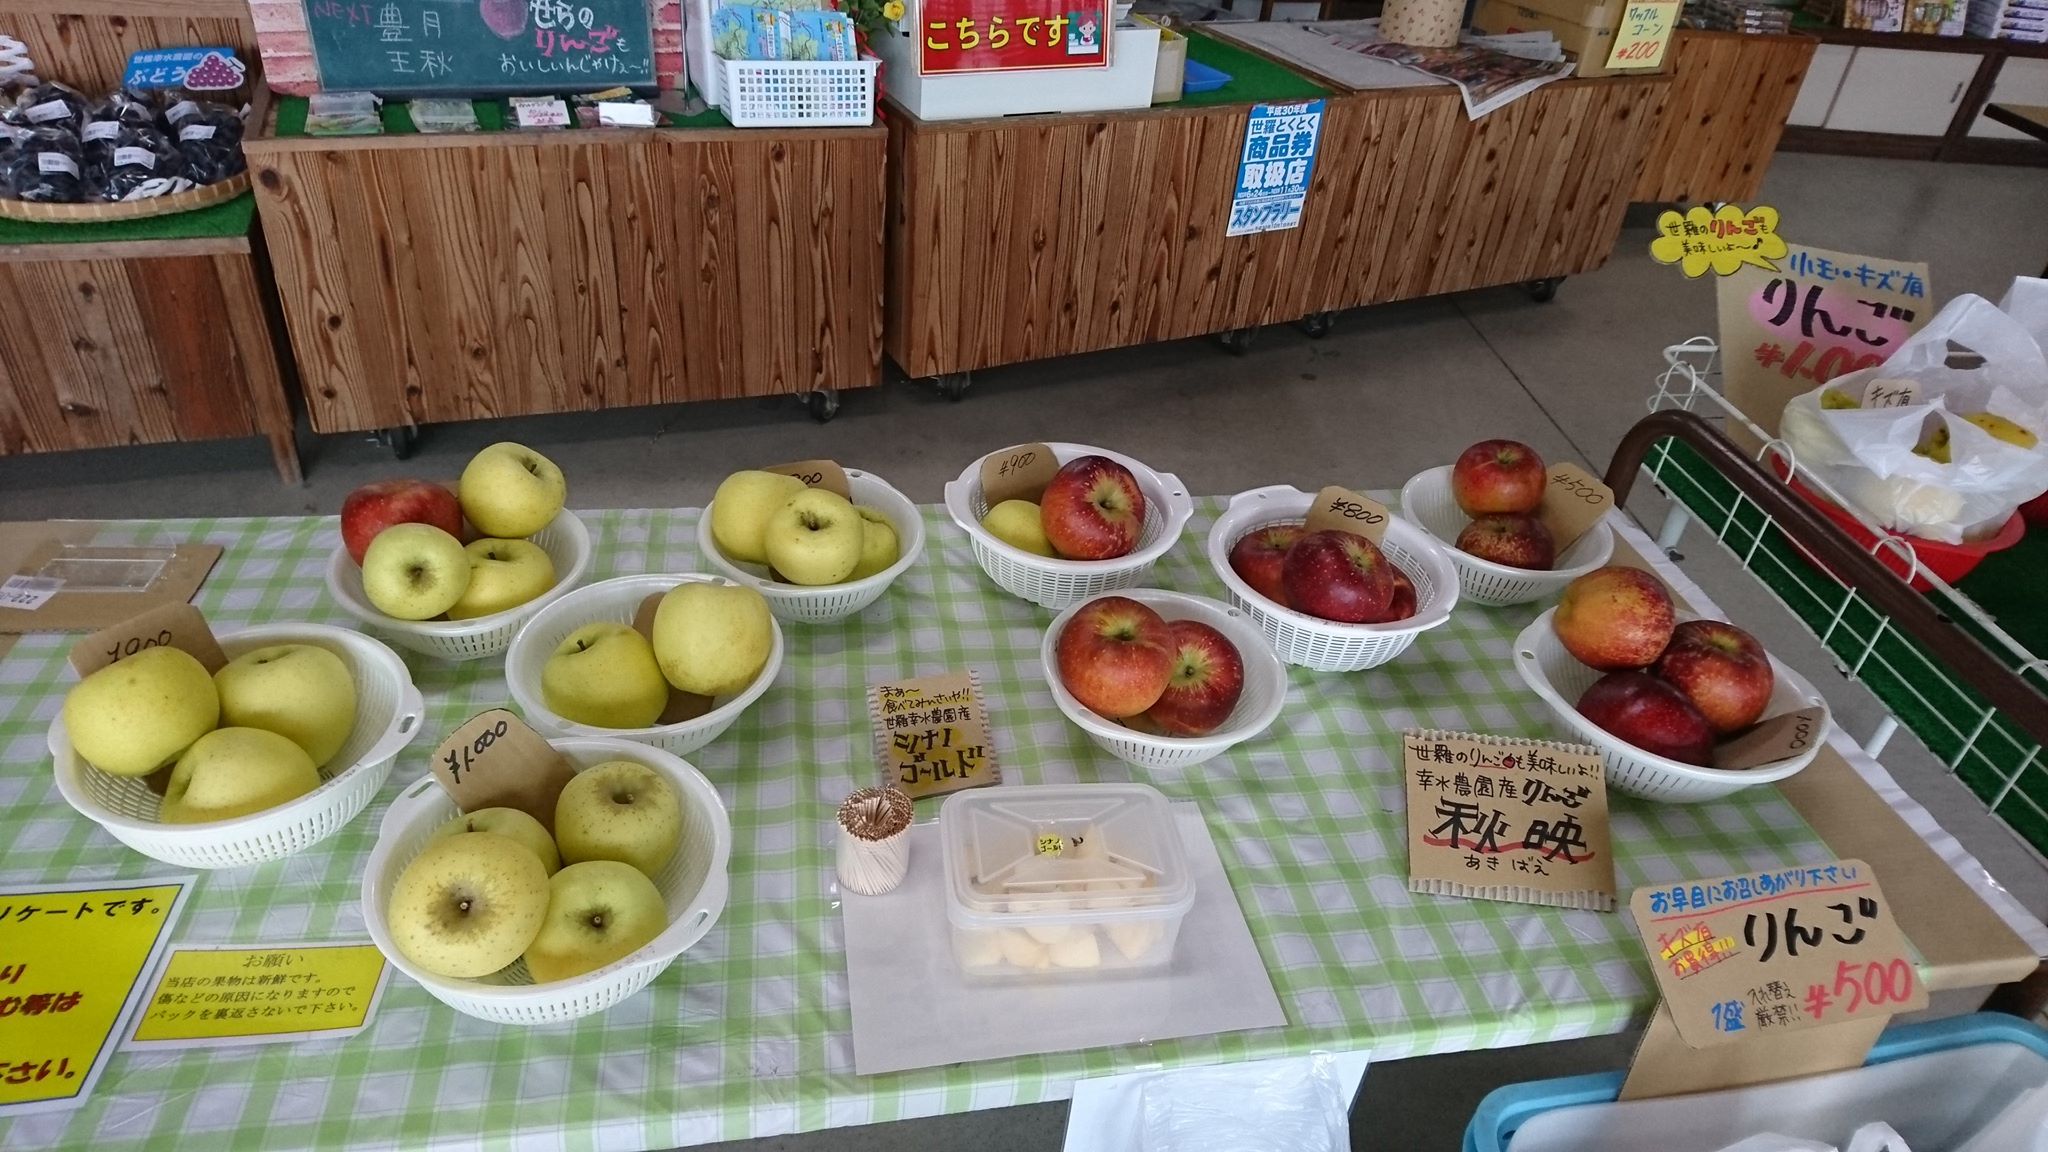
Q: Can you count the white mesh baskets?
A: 11